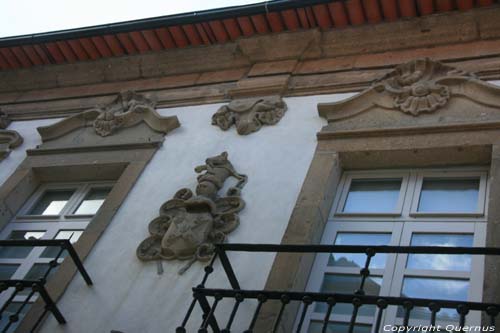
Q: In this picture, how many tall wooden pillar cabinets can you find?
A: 0